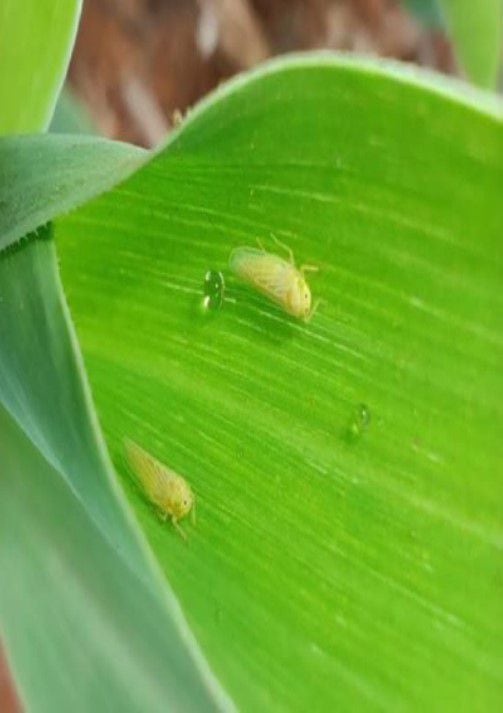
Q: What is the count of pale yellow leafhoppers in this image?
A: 2